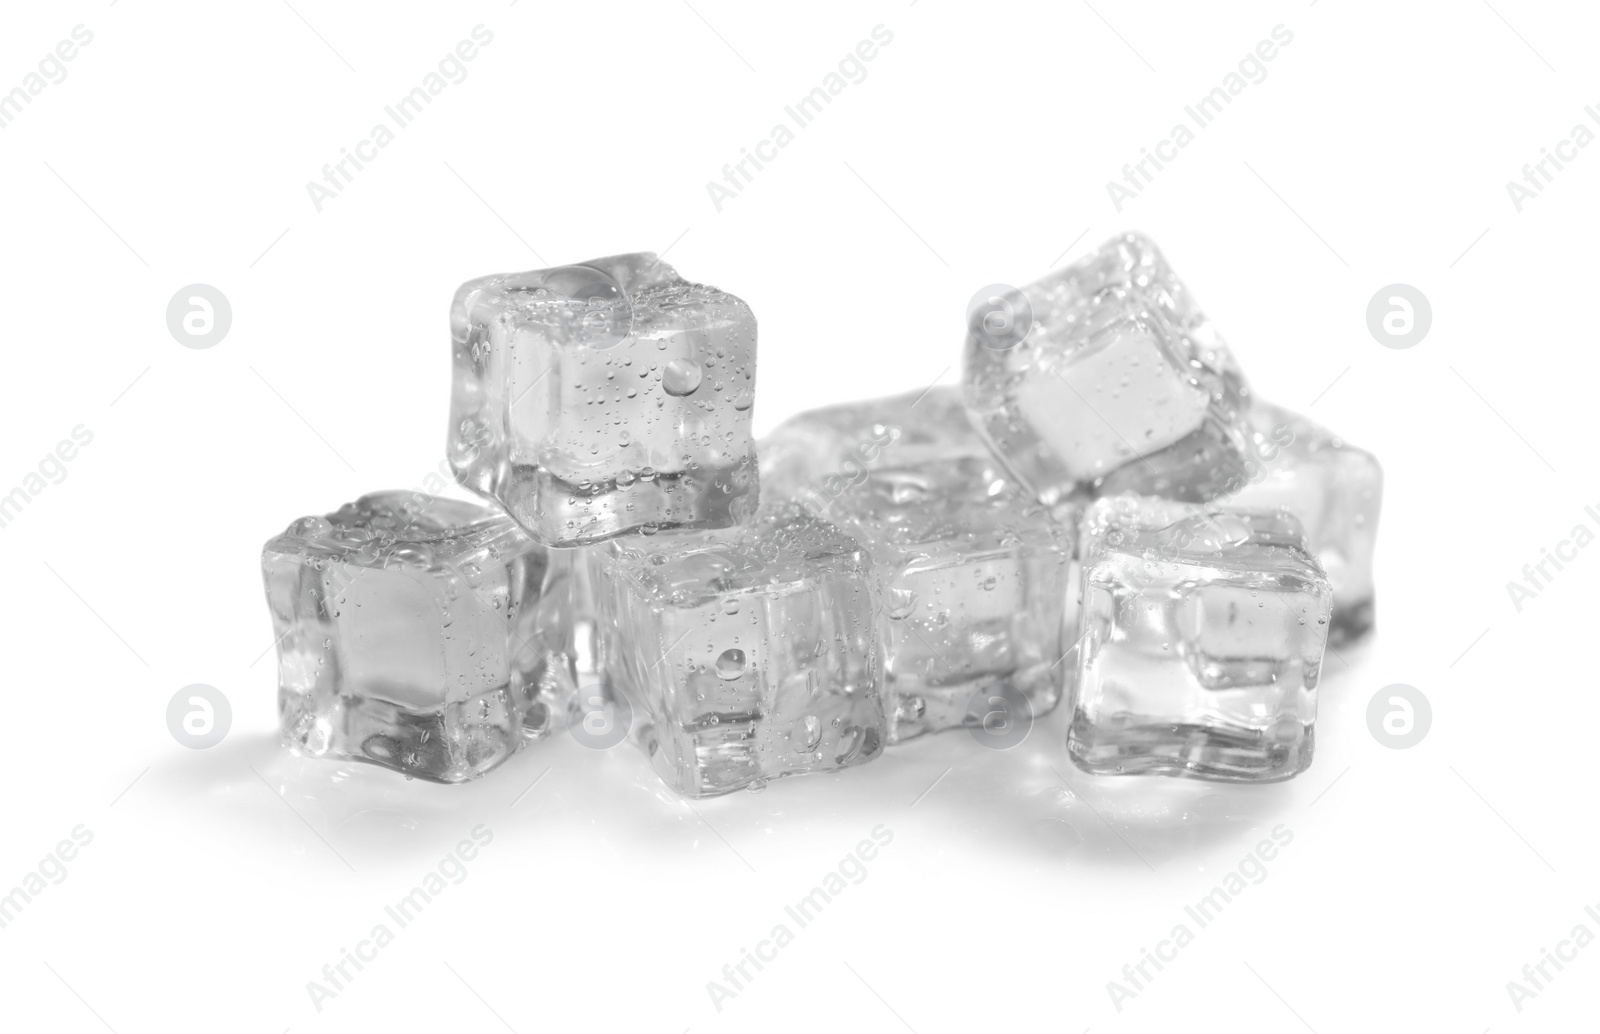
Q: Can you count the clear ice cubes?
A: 8